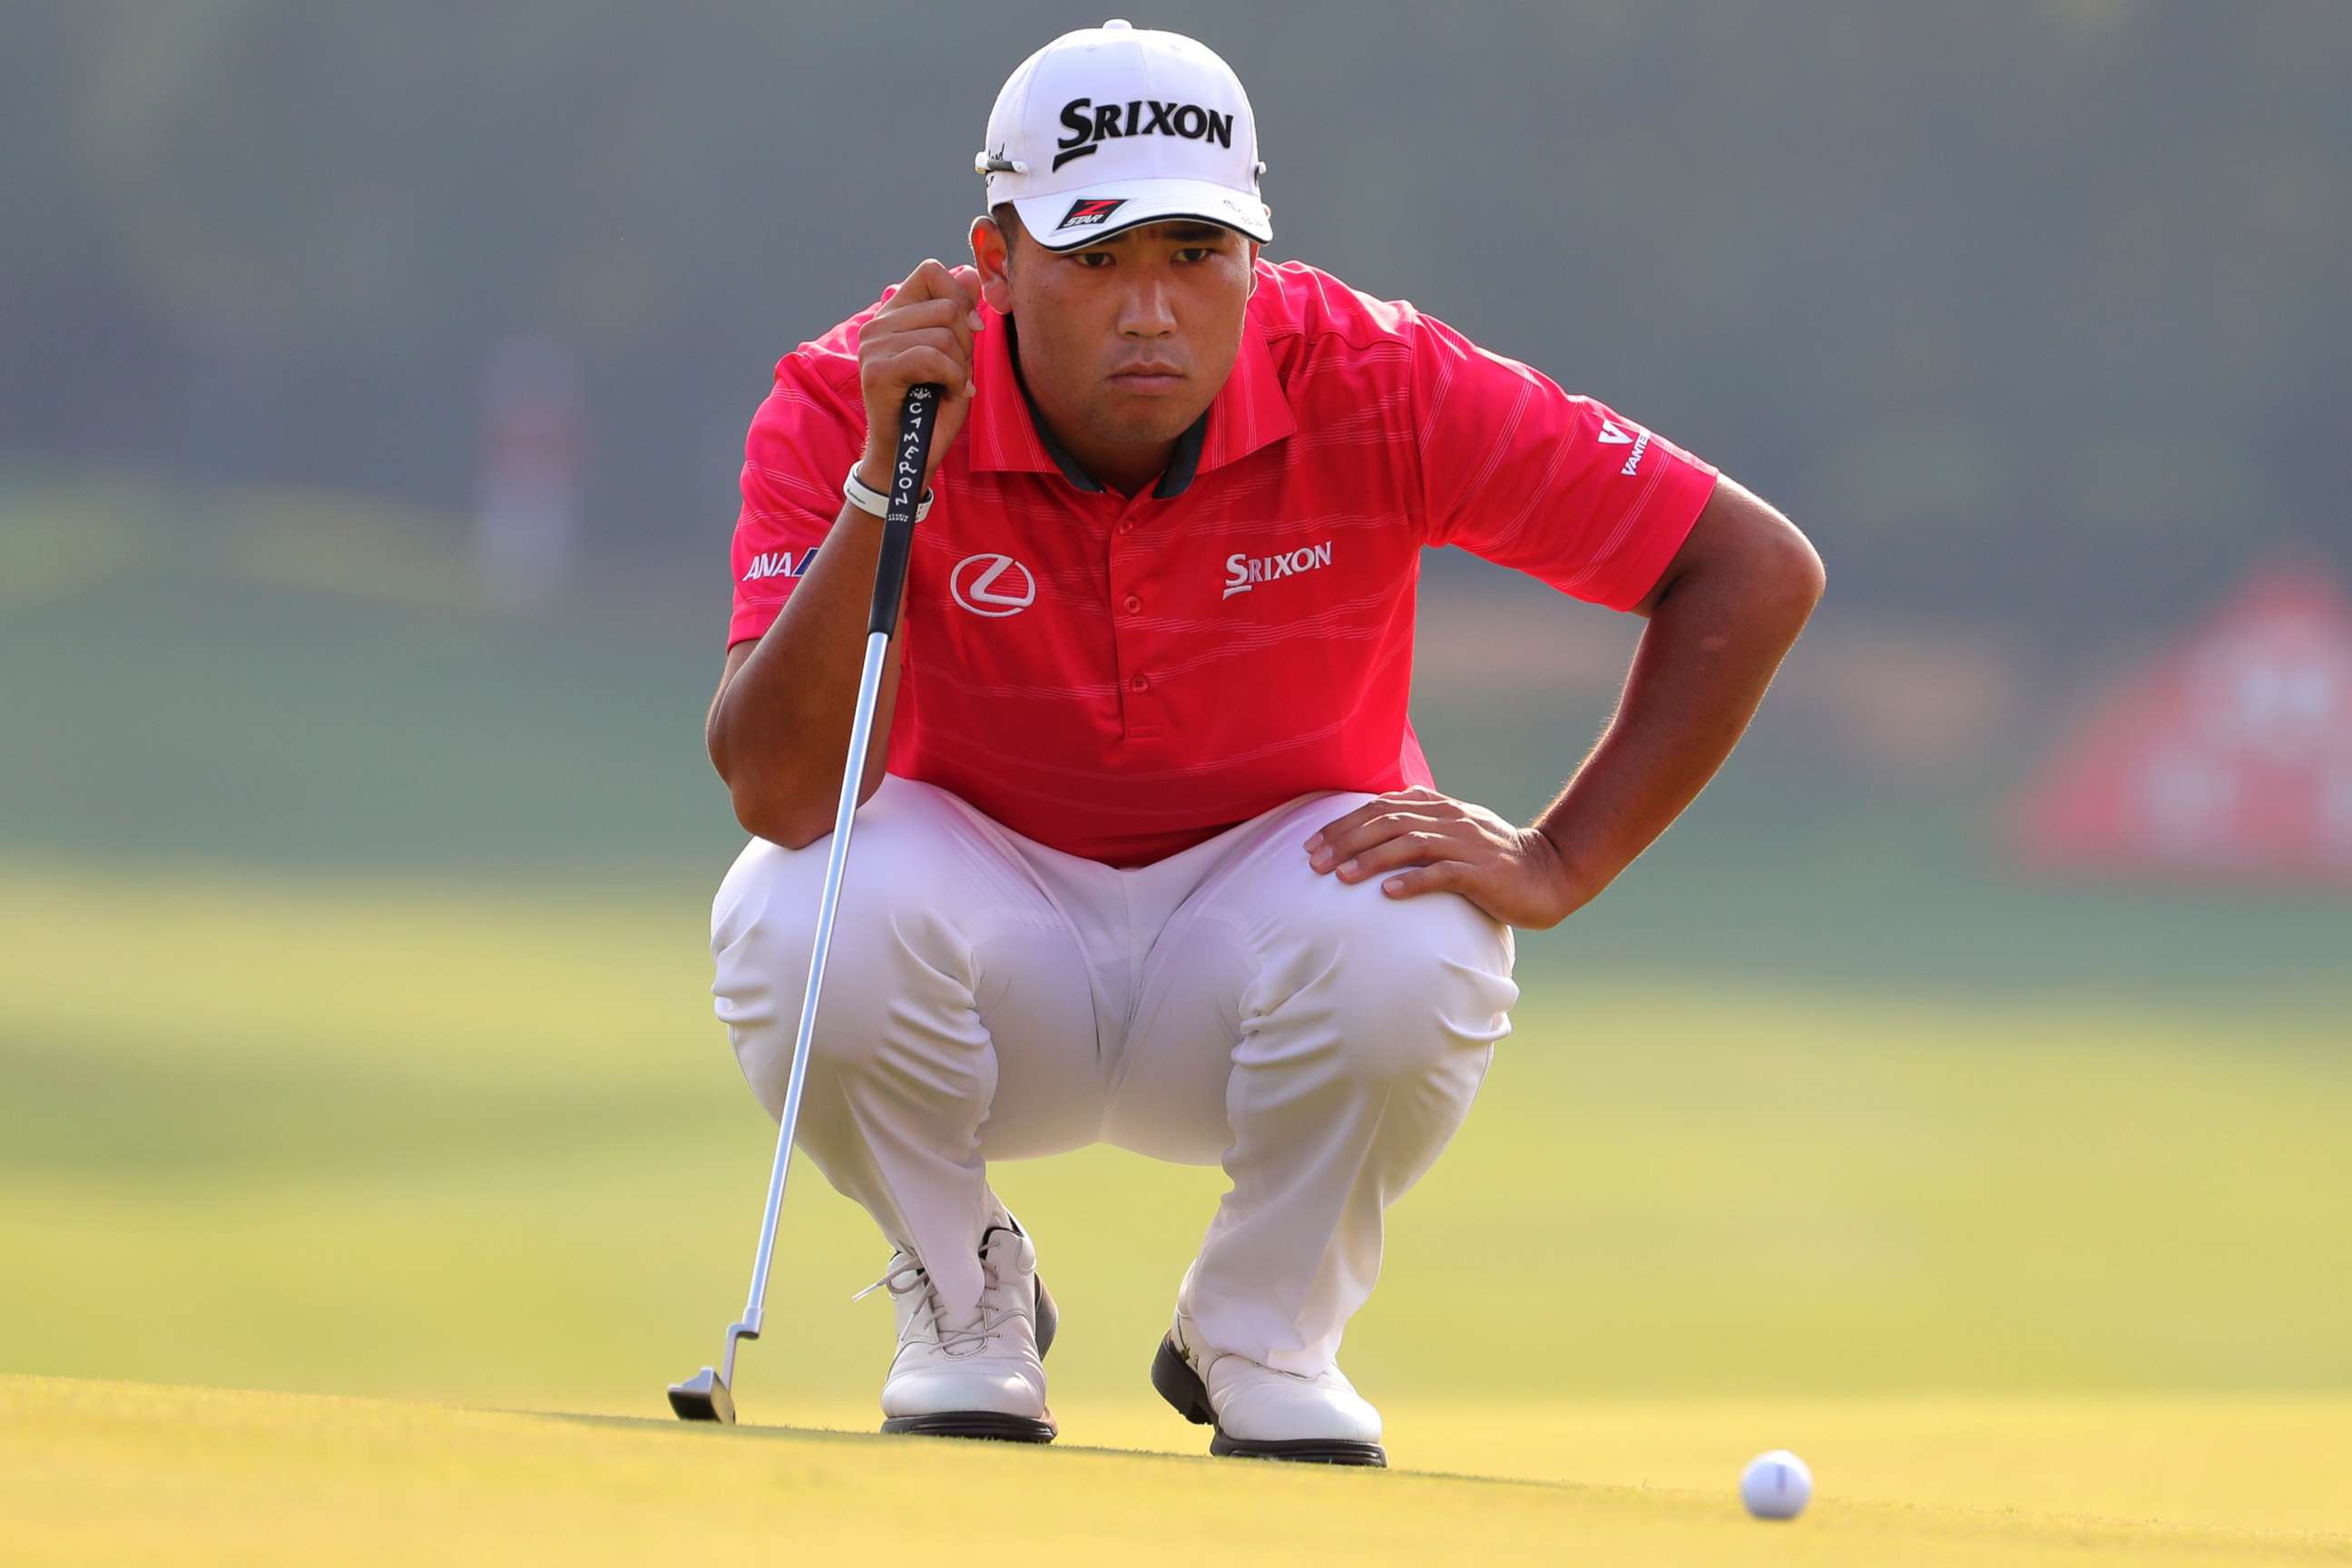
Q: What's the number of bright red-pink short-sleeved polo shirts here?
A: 1